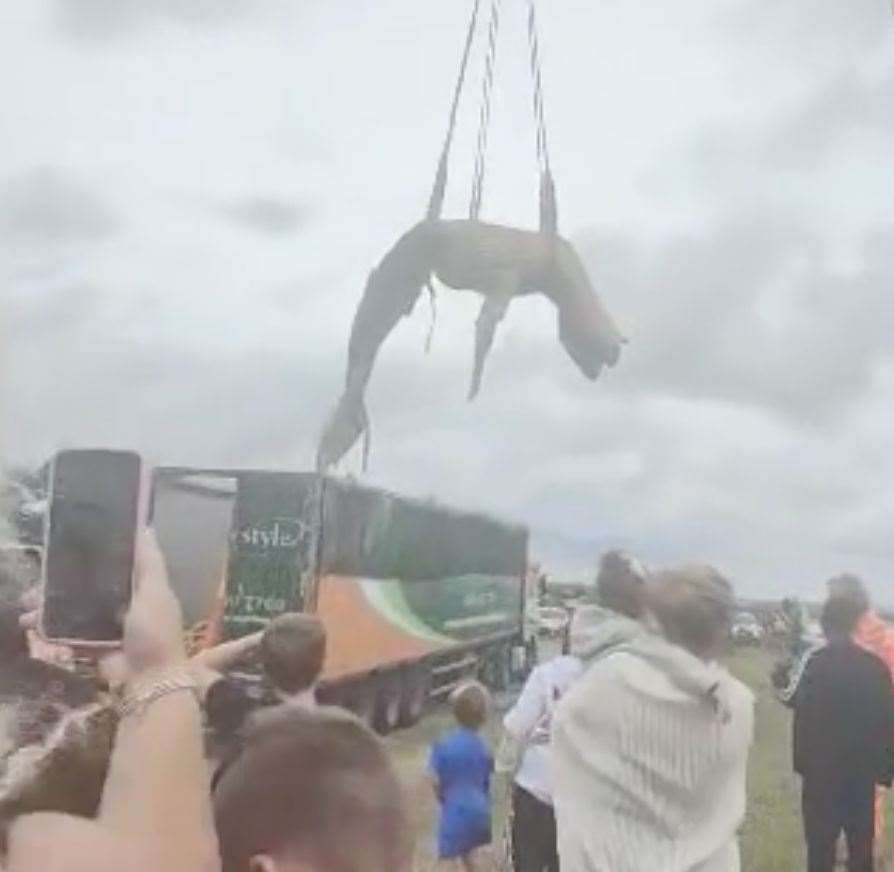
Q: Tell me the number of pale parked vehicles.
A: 2